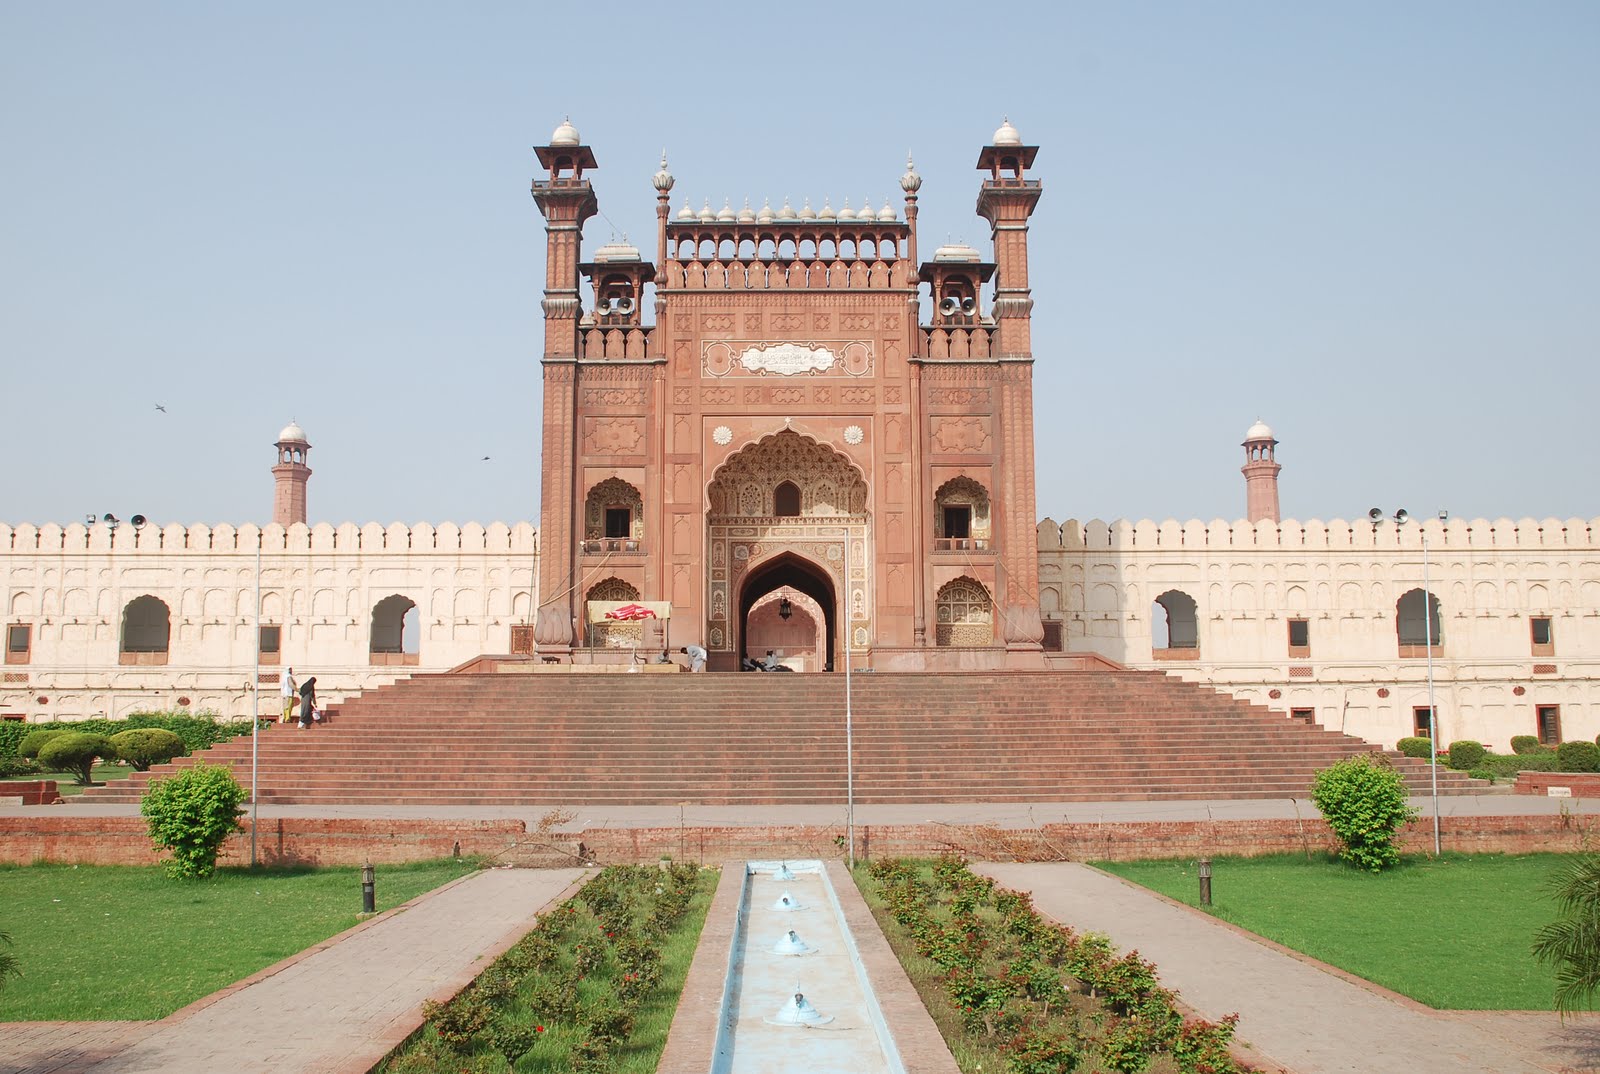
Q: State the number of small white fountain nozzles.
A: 4